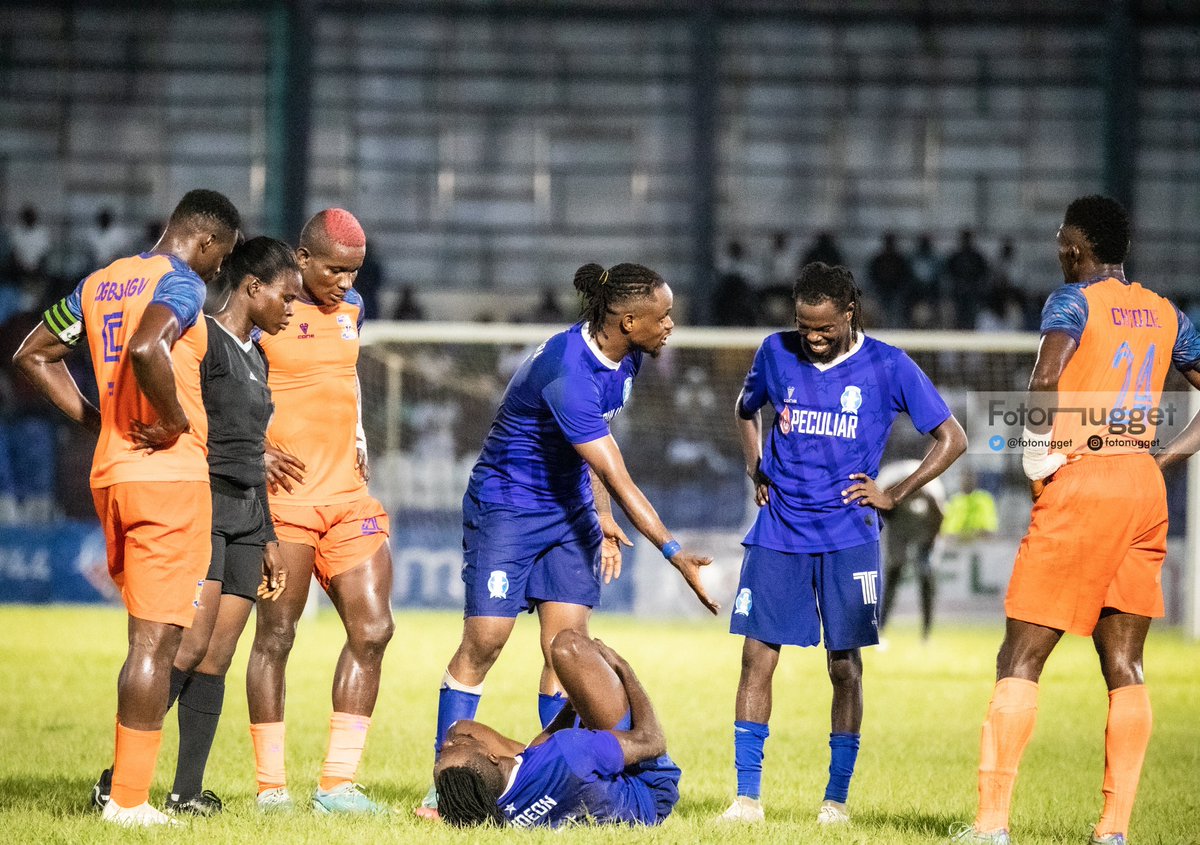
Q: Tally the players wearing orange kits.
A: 3